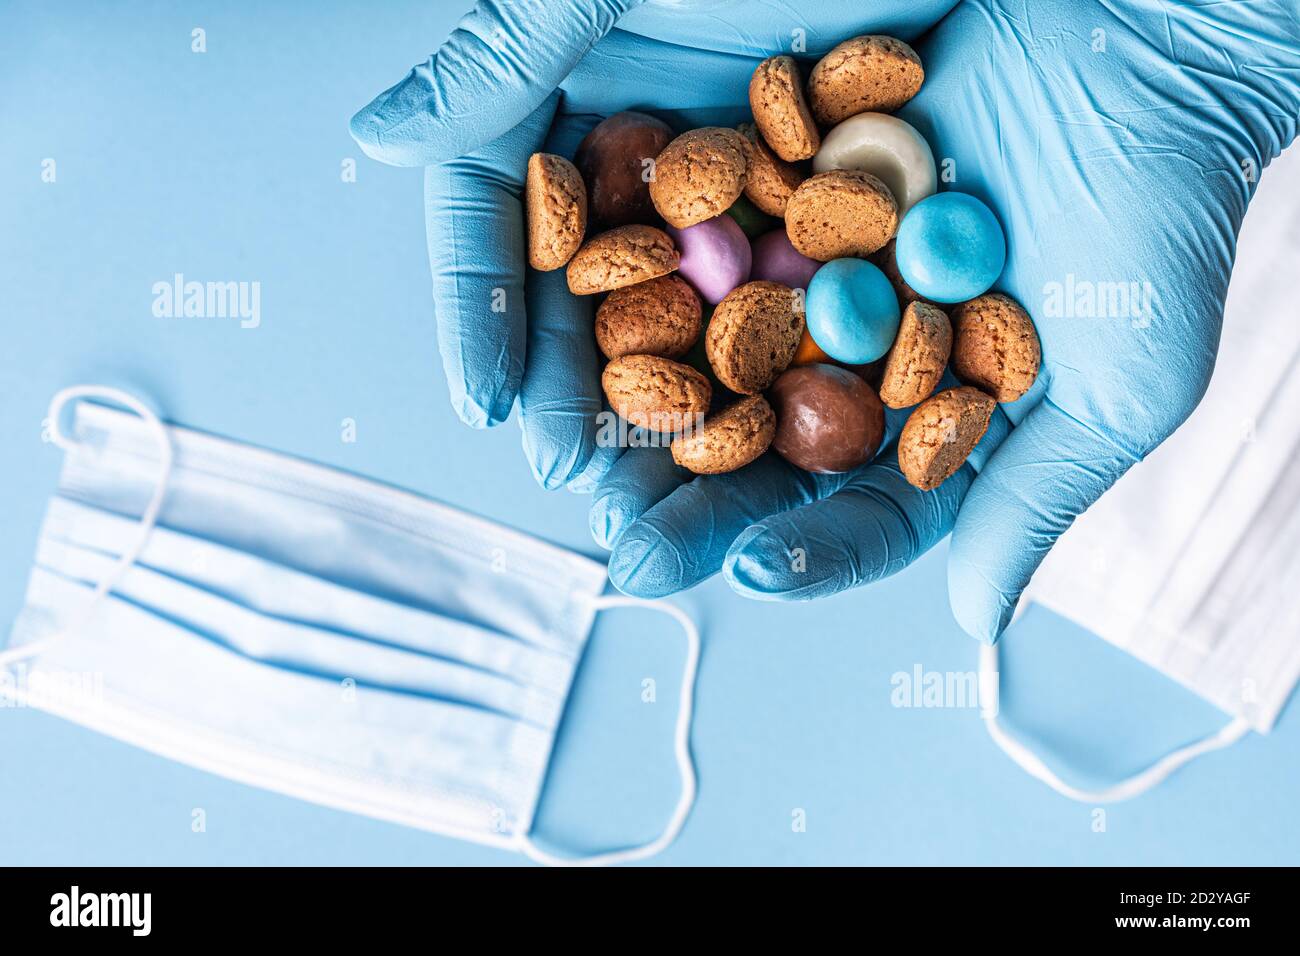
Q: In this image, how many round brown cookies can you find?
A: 14